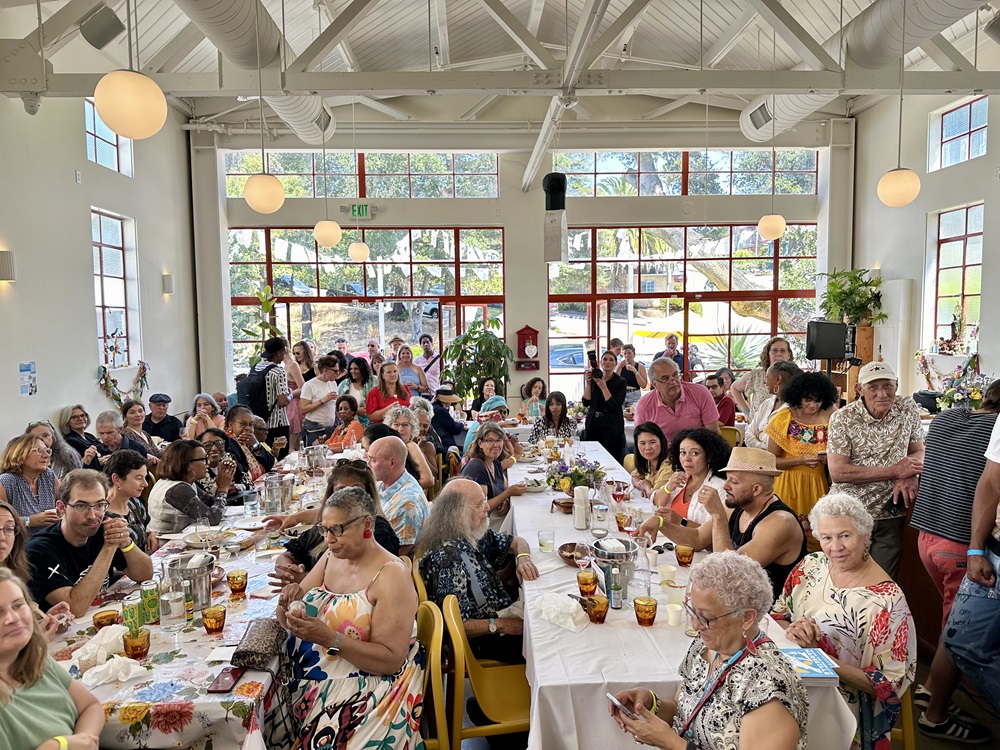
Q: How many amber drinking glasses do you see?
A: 9